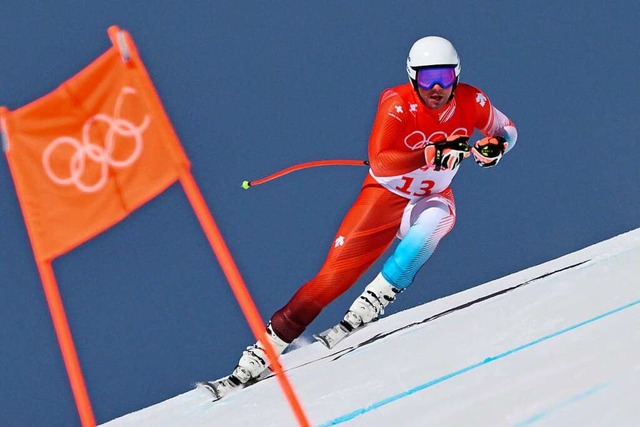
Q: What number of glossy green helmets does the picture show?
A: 0